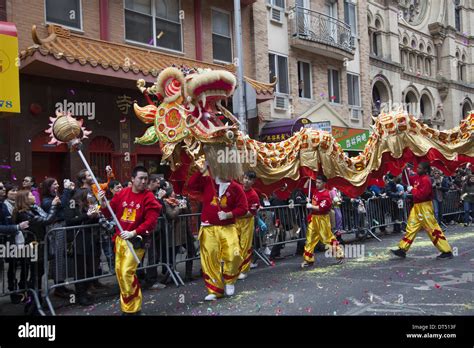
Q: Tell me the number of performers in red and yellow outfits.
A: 5